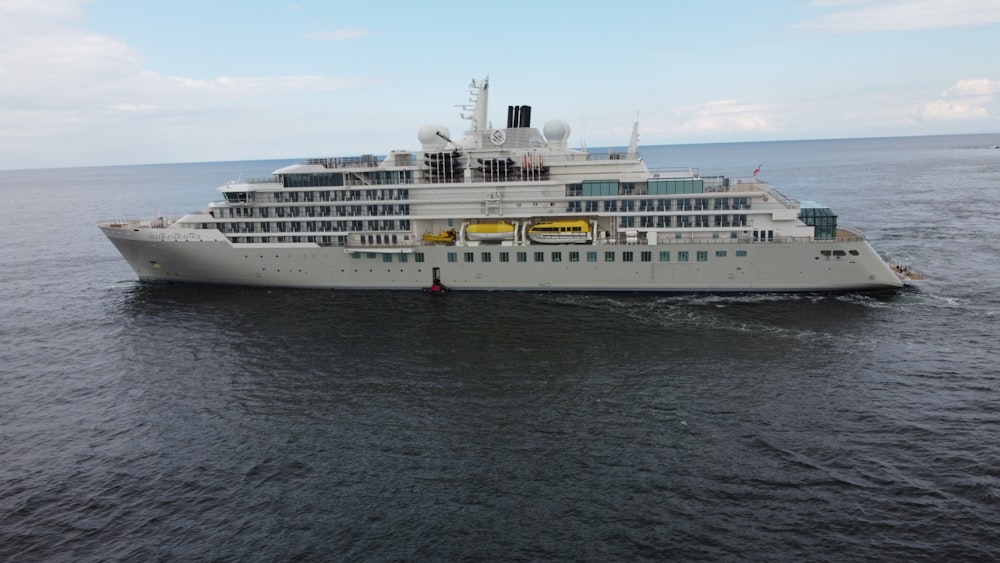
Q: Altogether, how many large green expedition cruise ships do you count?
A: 0